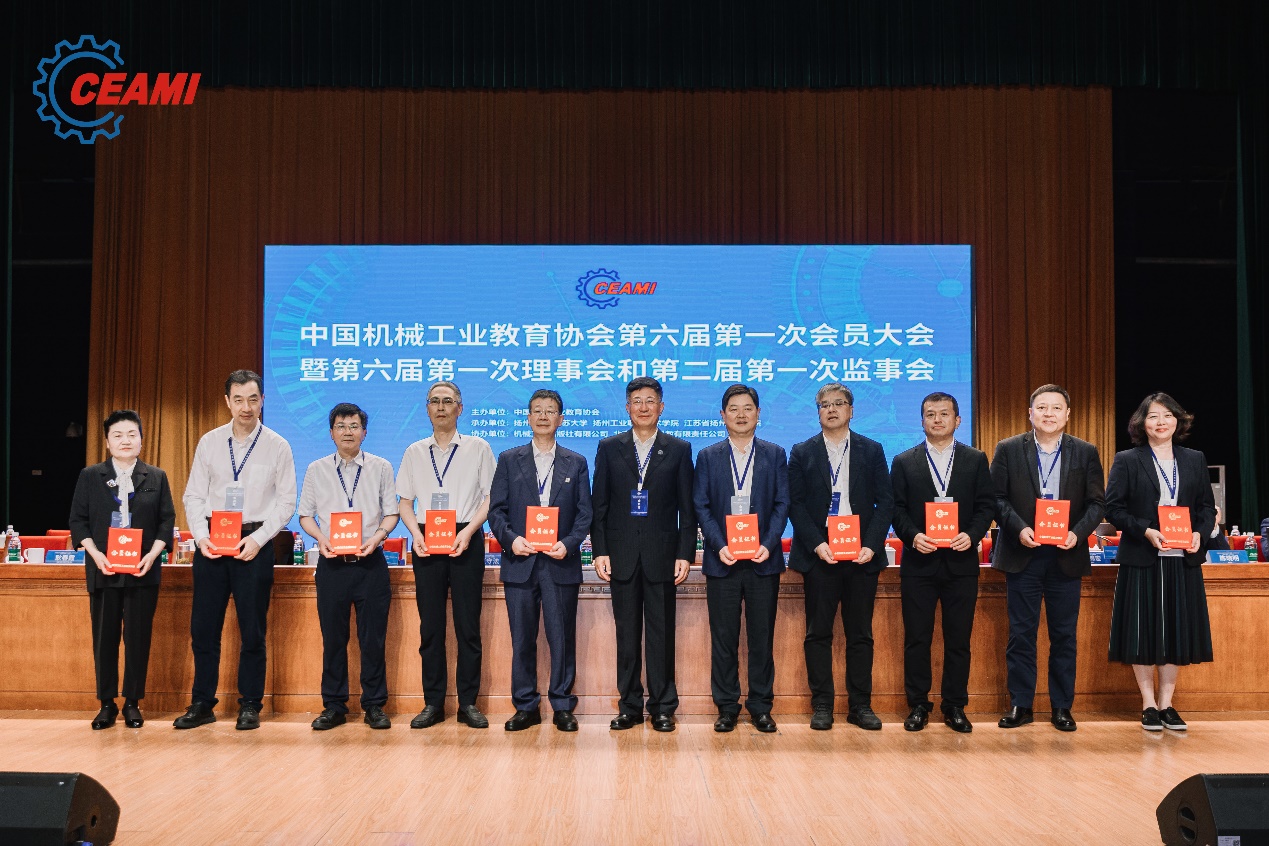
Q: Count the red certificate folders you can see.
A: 10